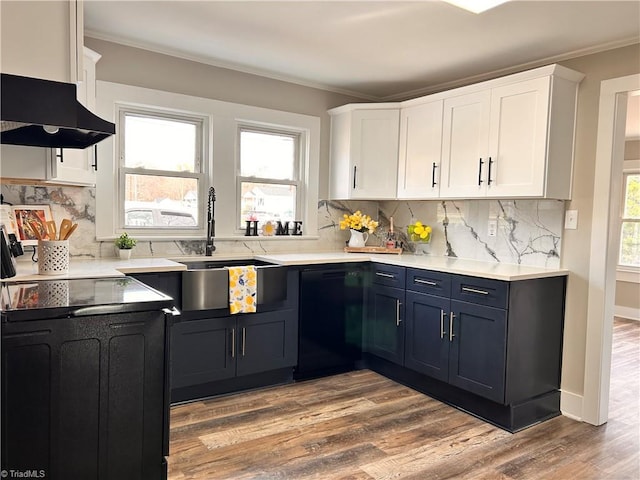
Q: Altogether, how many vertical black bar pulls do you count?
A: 6